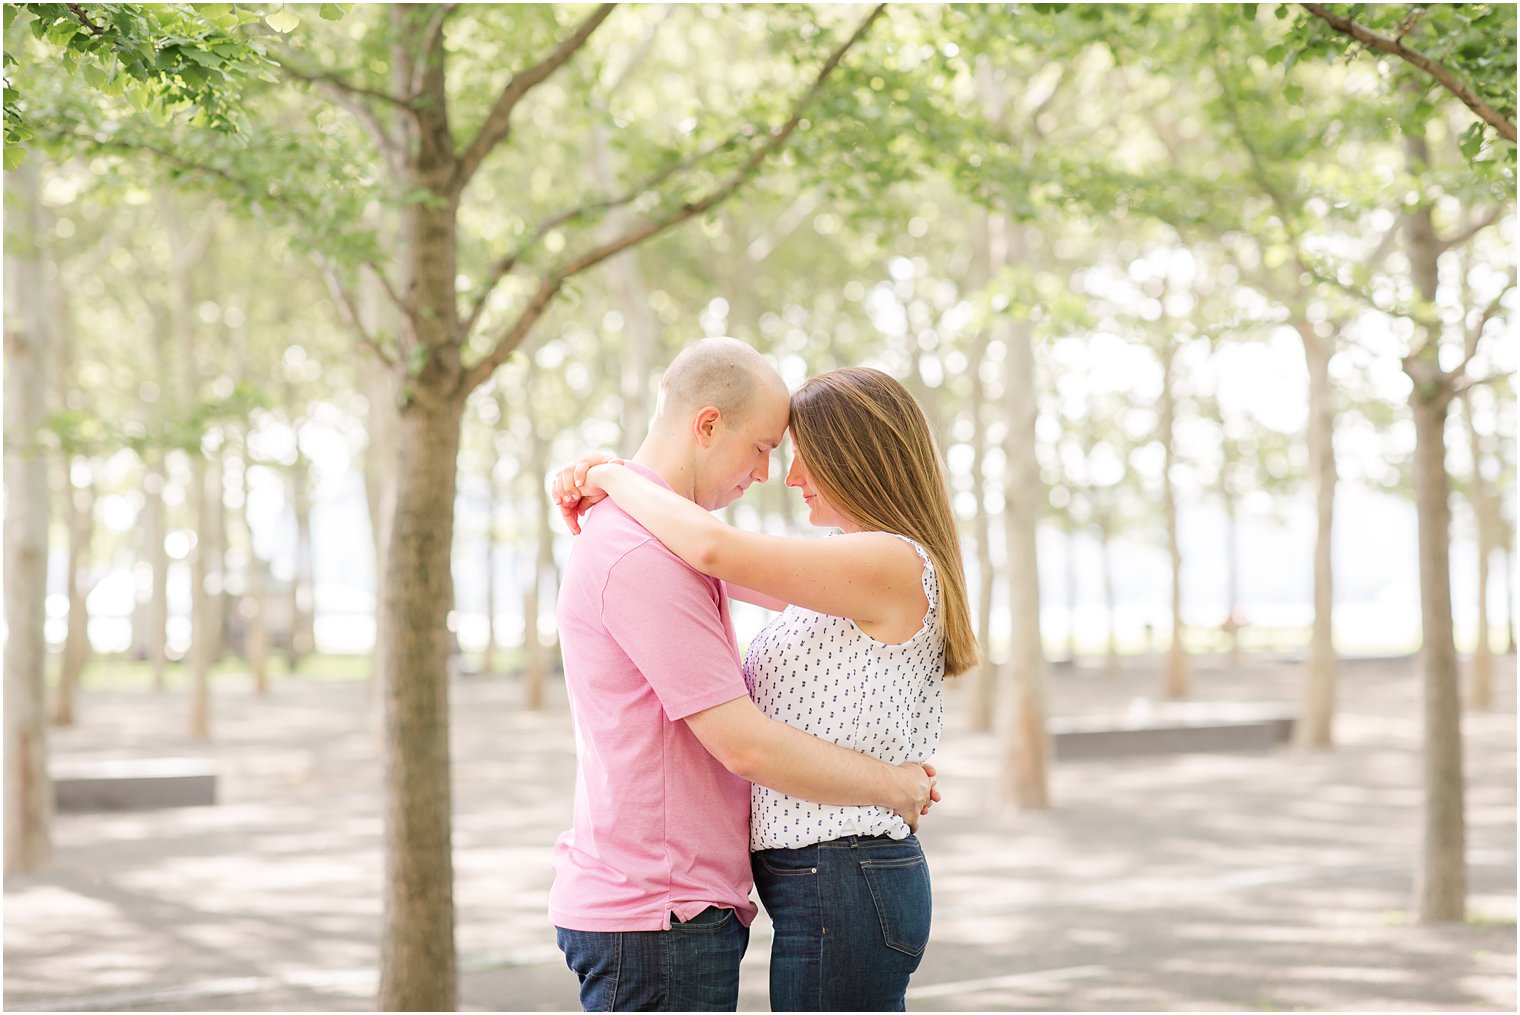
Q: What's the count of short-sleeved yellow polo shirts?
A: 0